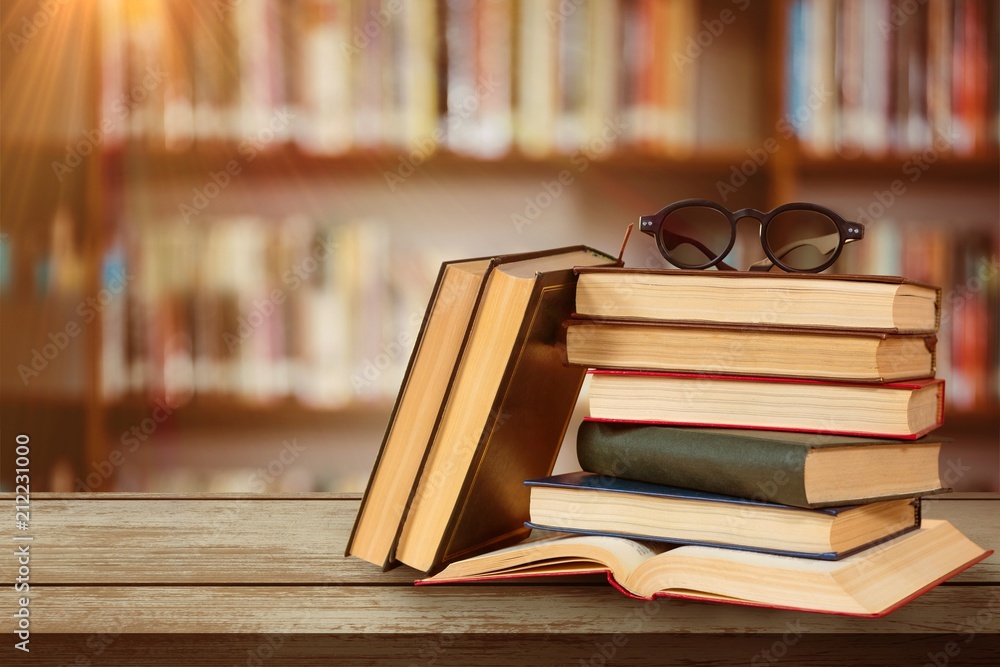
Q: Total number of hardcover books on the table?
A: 8